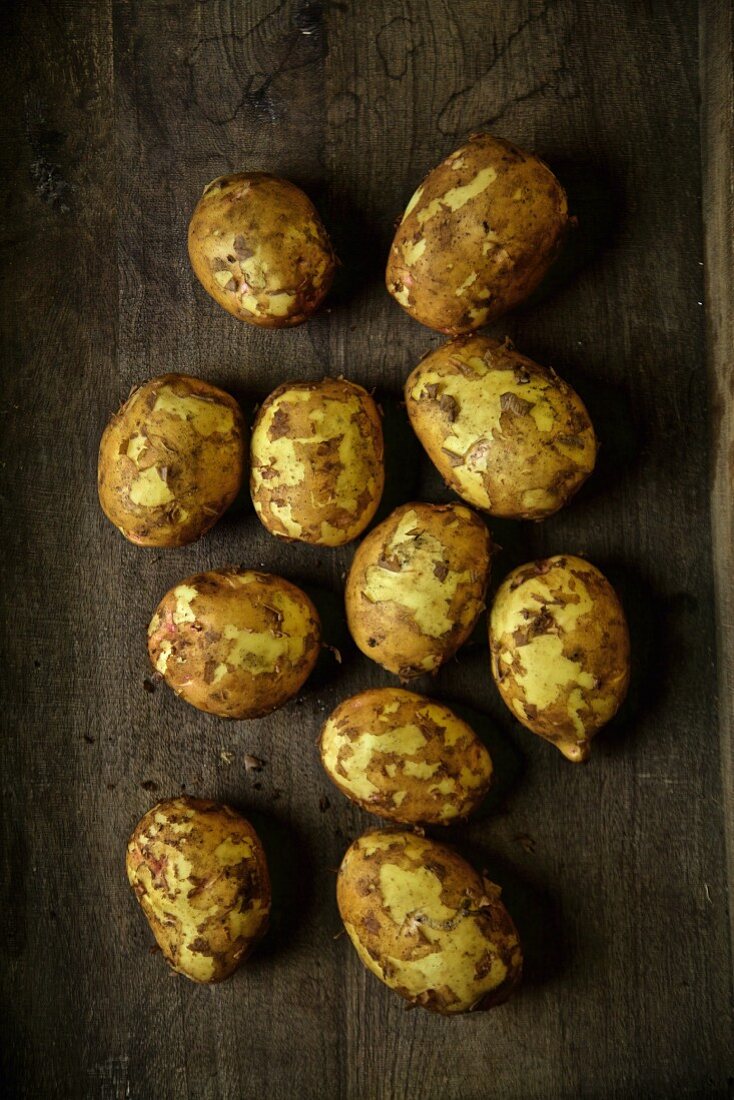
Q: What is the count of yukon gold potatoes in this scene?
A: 11